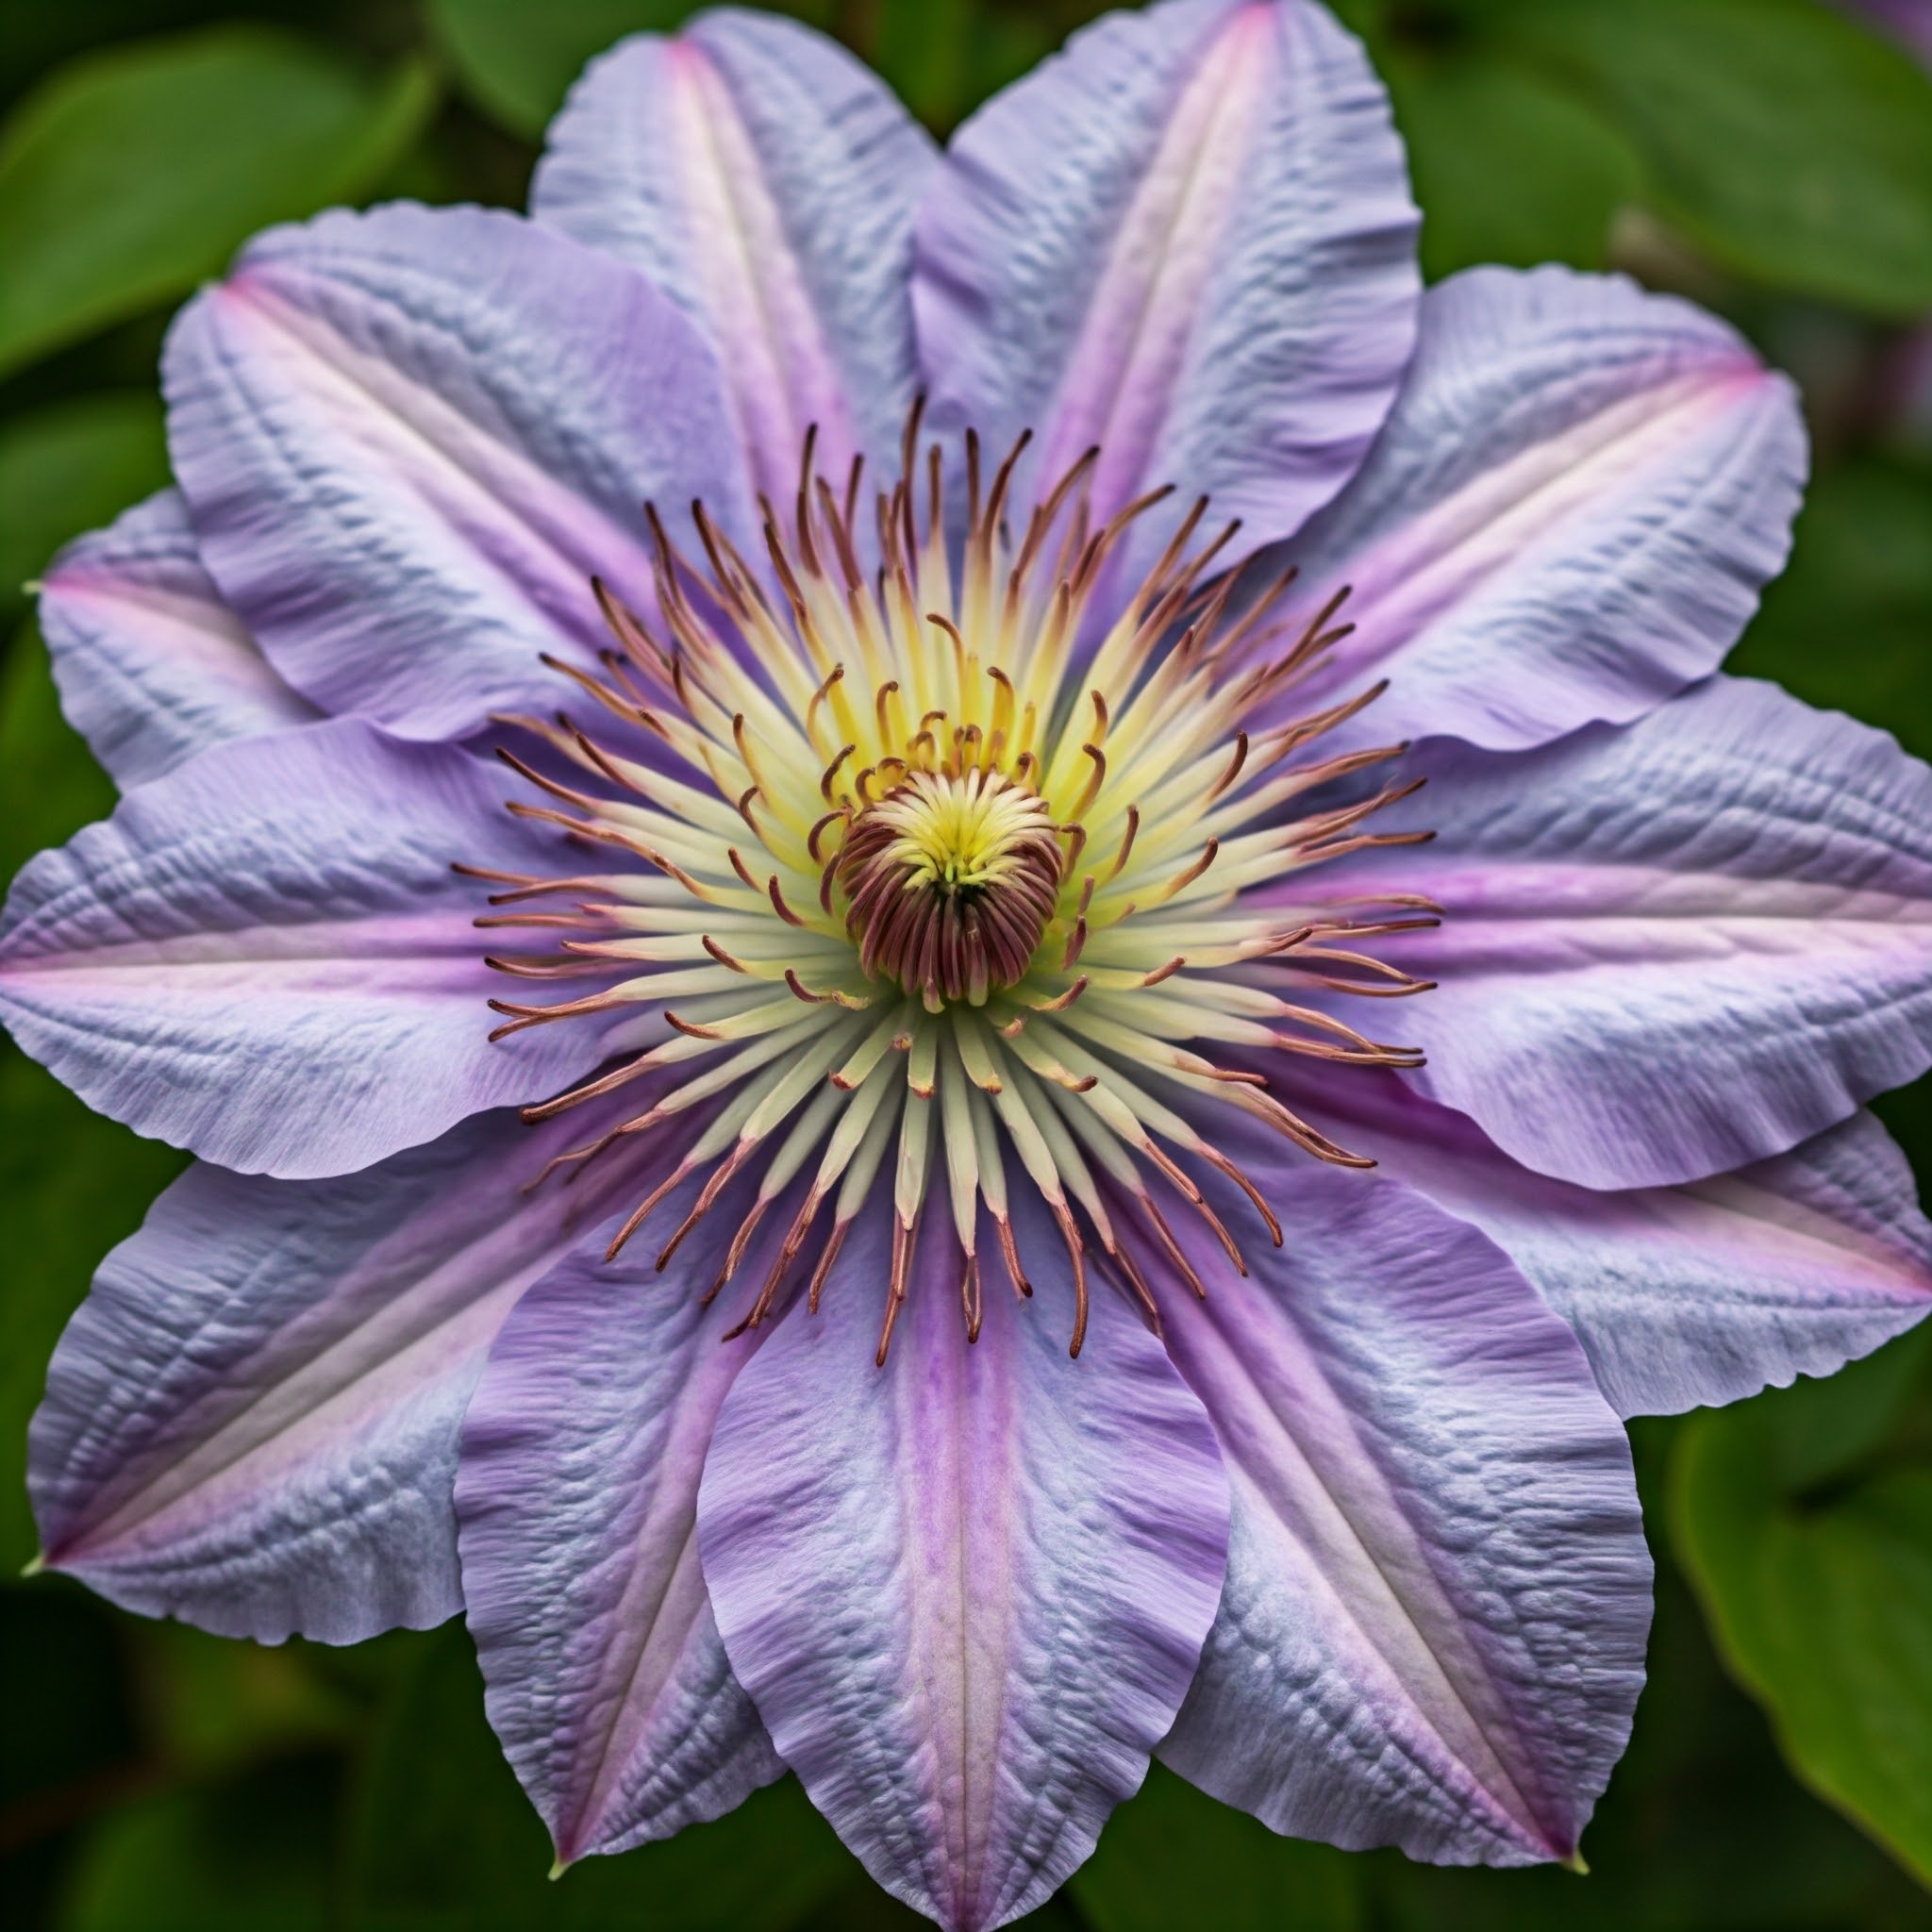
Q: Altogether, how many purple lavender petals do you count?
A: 12